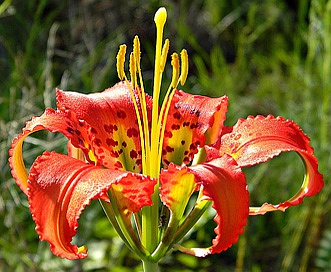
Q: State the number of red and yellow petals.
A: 6